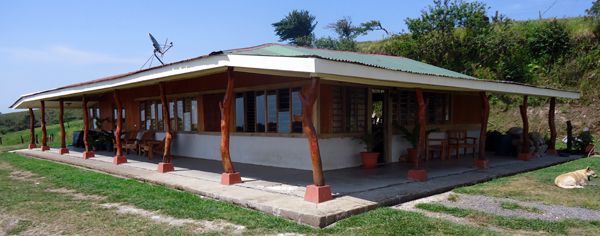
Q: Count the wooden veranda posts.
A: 12